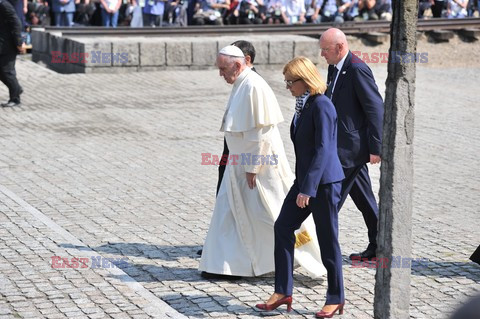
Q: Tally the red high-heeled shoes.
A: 2